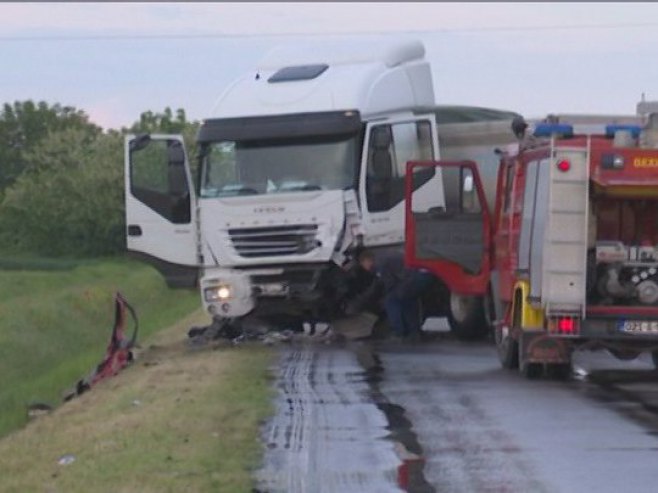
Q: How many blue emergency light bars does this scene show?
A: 2